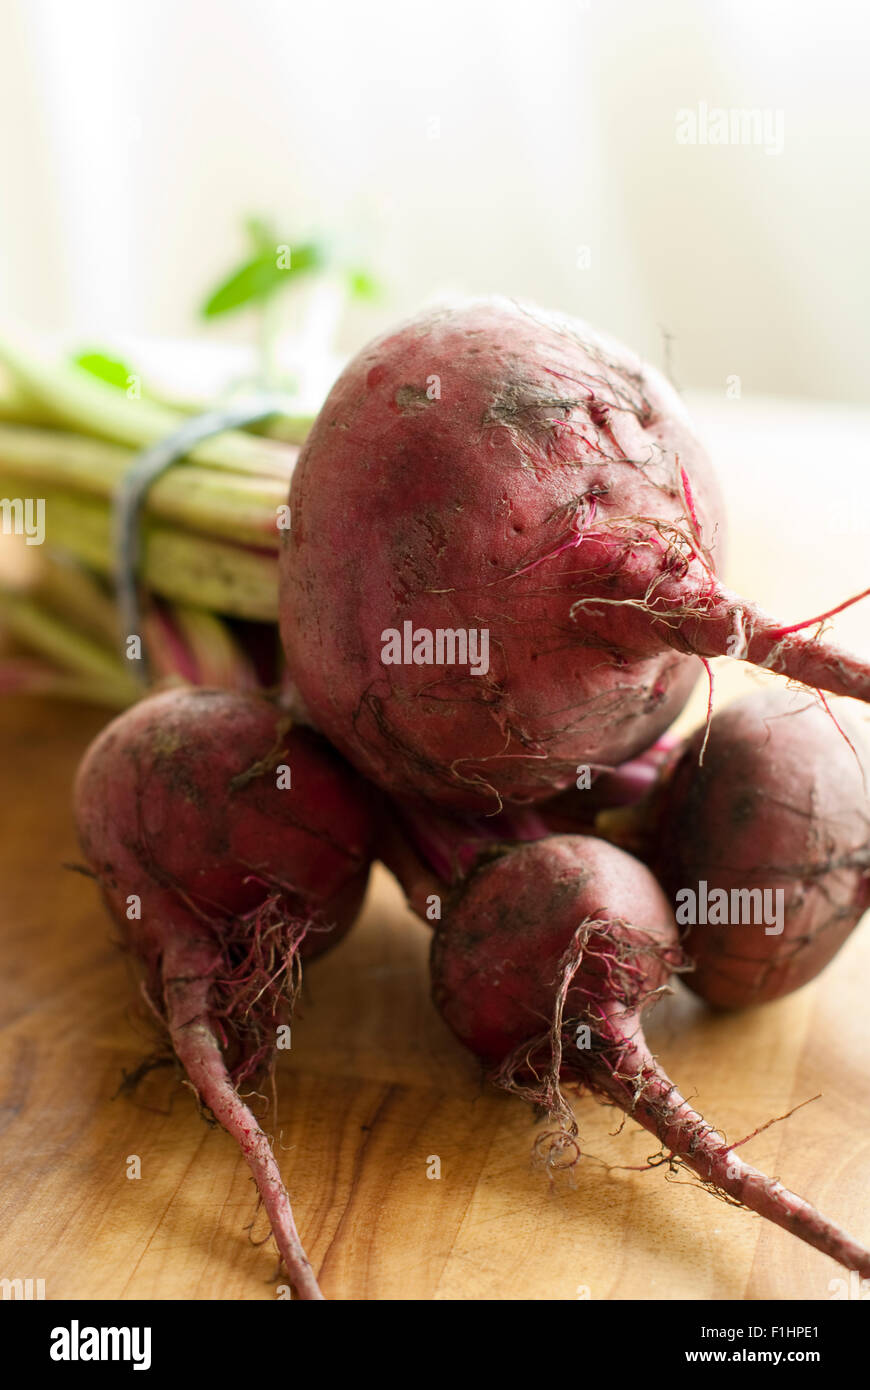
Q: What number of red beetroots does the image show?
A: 4